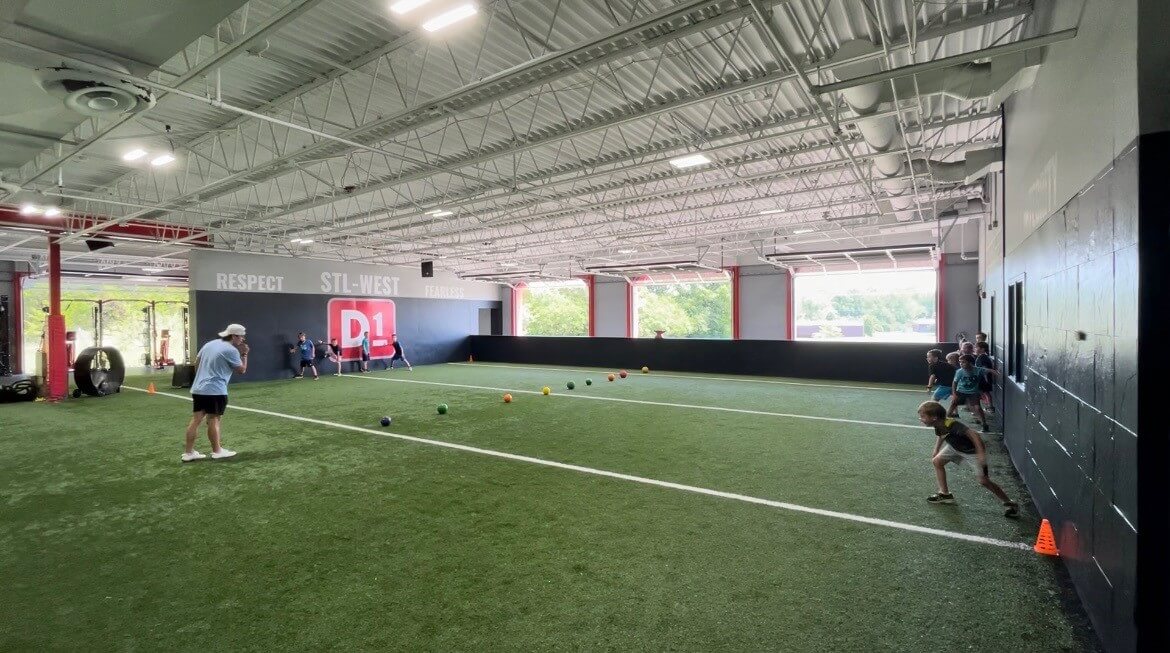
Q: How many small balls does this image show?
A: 9